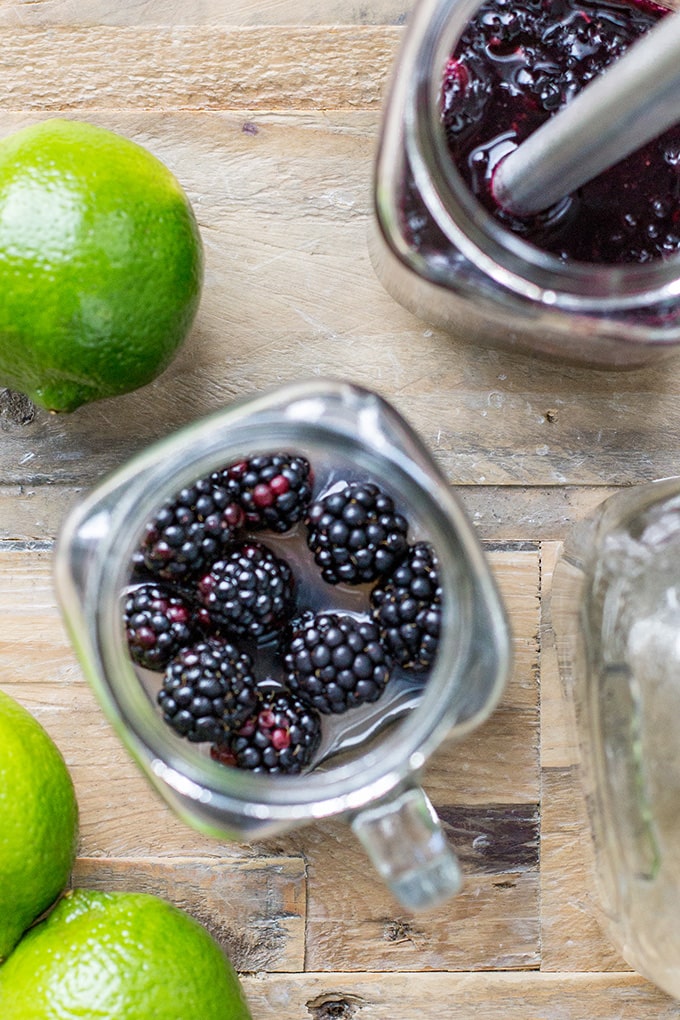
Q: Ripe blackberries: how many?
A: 9